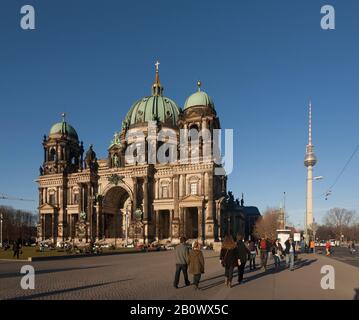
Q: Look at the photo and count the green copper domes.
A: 3